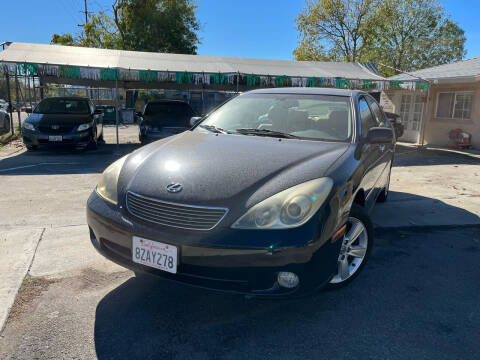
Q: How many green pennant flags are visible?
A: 13